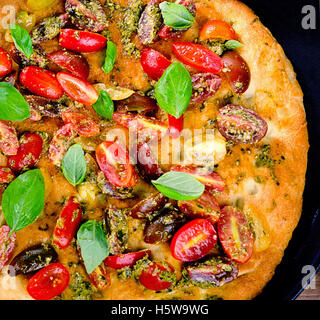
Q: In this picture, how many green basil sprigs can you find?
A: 11